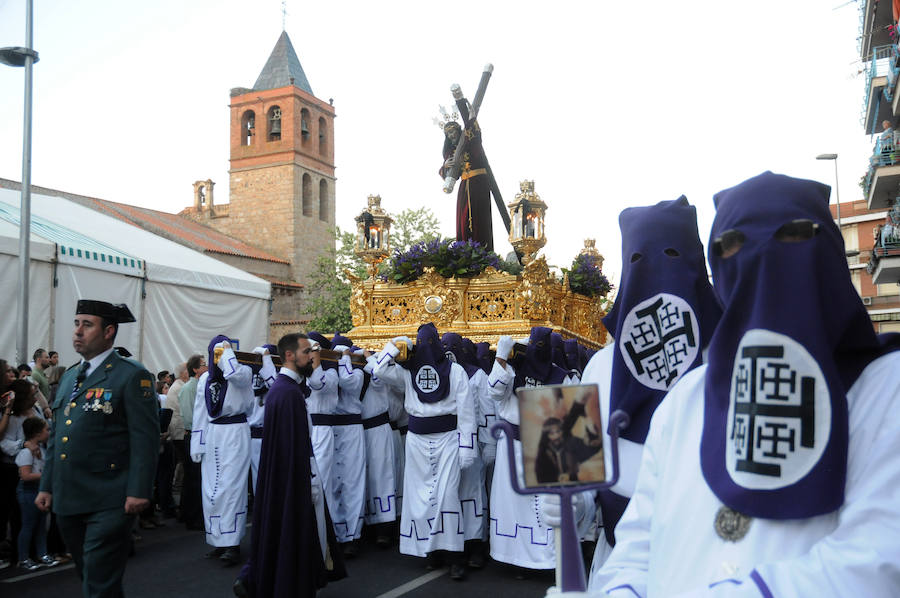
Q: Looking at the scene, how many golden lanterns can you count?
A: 3